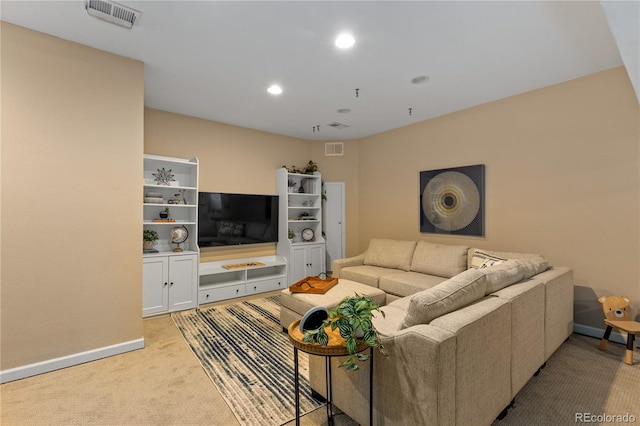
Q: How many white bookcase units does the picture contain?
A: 2